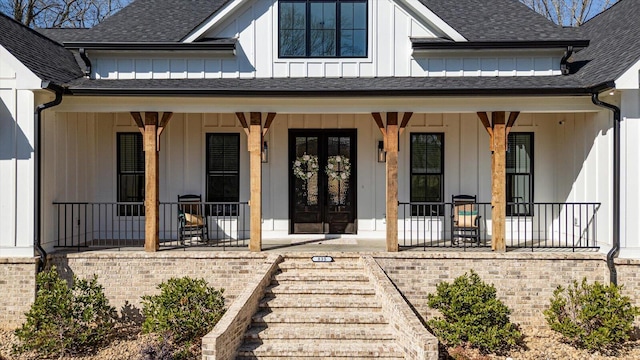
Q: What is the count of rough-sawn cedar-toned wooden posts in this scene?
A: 4